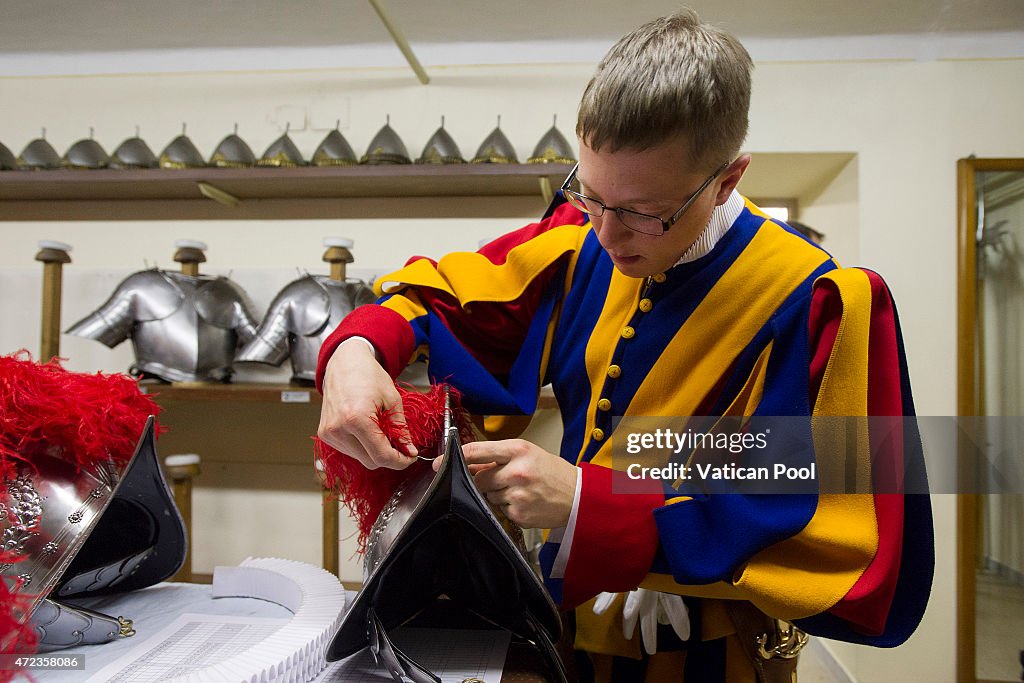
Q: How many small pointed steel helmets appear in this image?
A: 12